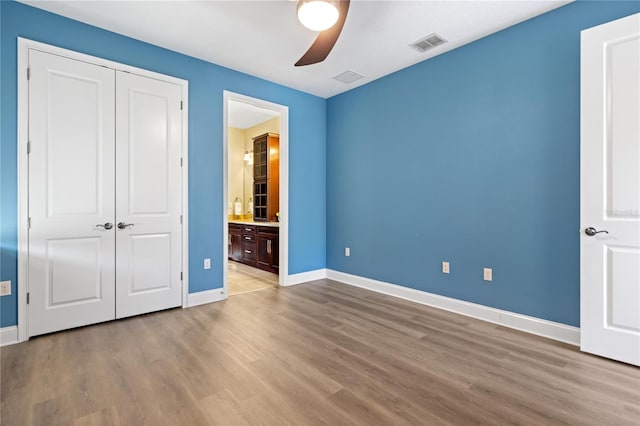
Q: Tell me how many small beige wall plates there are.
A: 5